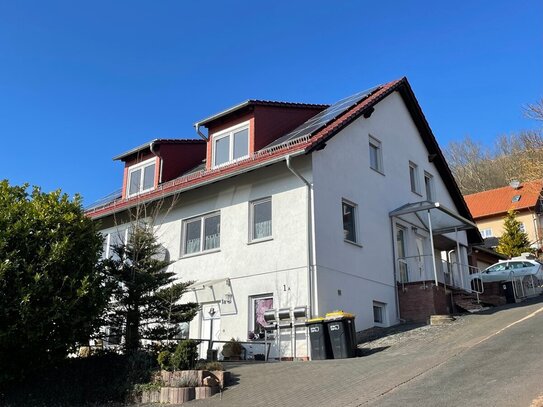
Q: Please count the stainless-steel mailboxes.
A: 3